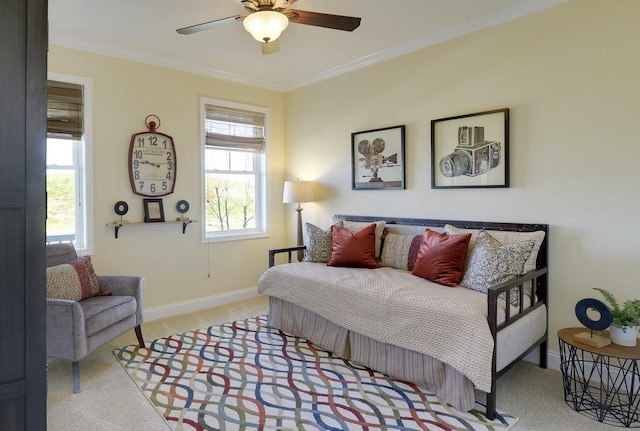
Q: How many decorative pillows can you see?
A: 8